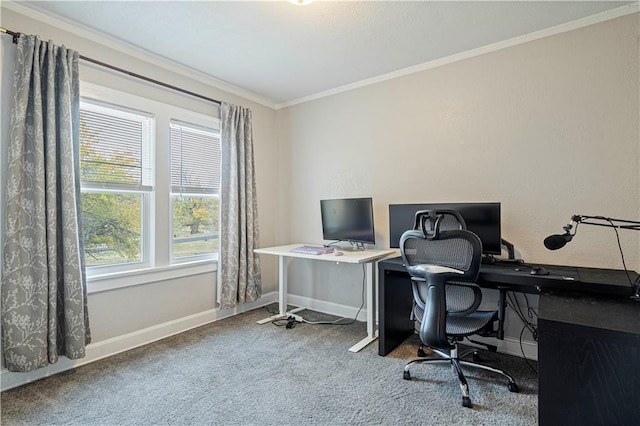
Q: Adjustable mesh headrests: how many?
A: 1